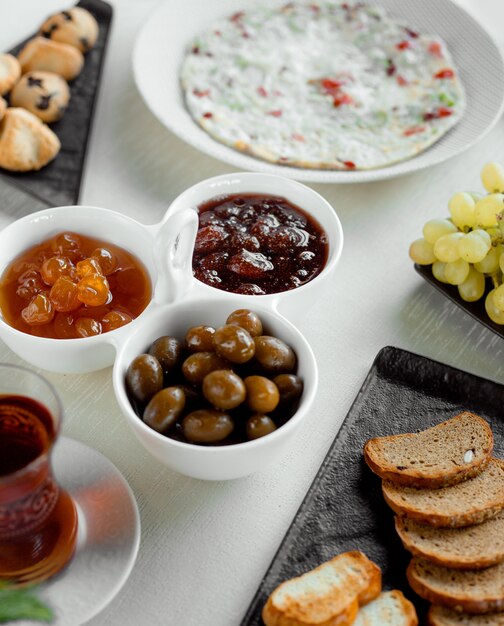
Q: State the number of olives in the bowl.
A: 13